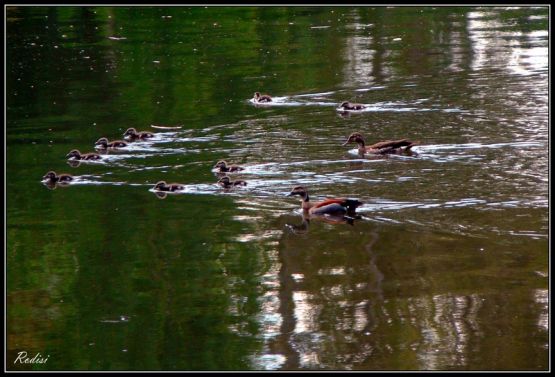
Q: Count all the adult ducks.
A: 2